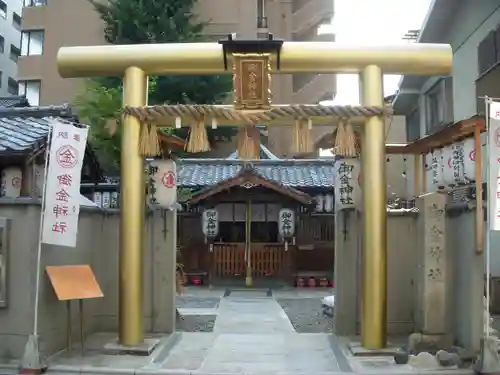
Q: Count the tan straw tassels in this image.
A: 5